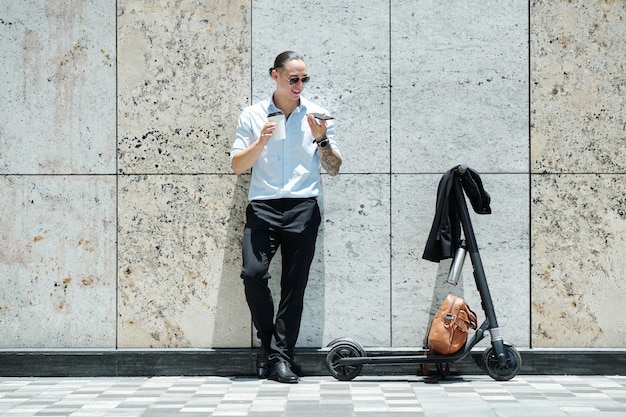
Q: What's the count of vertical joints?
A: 4